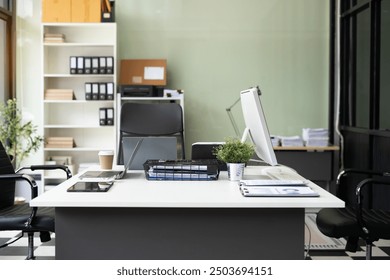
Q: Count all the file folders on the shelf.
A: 12